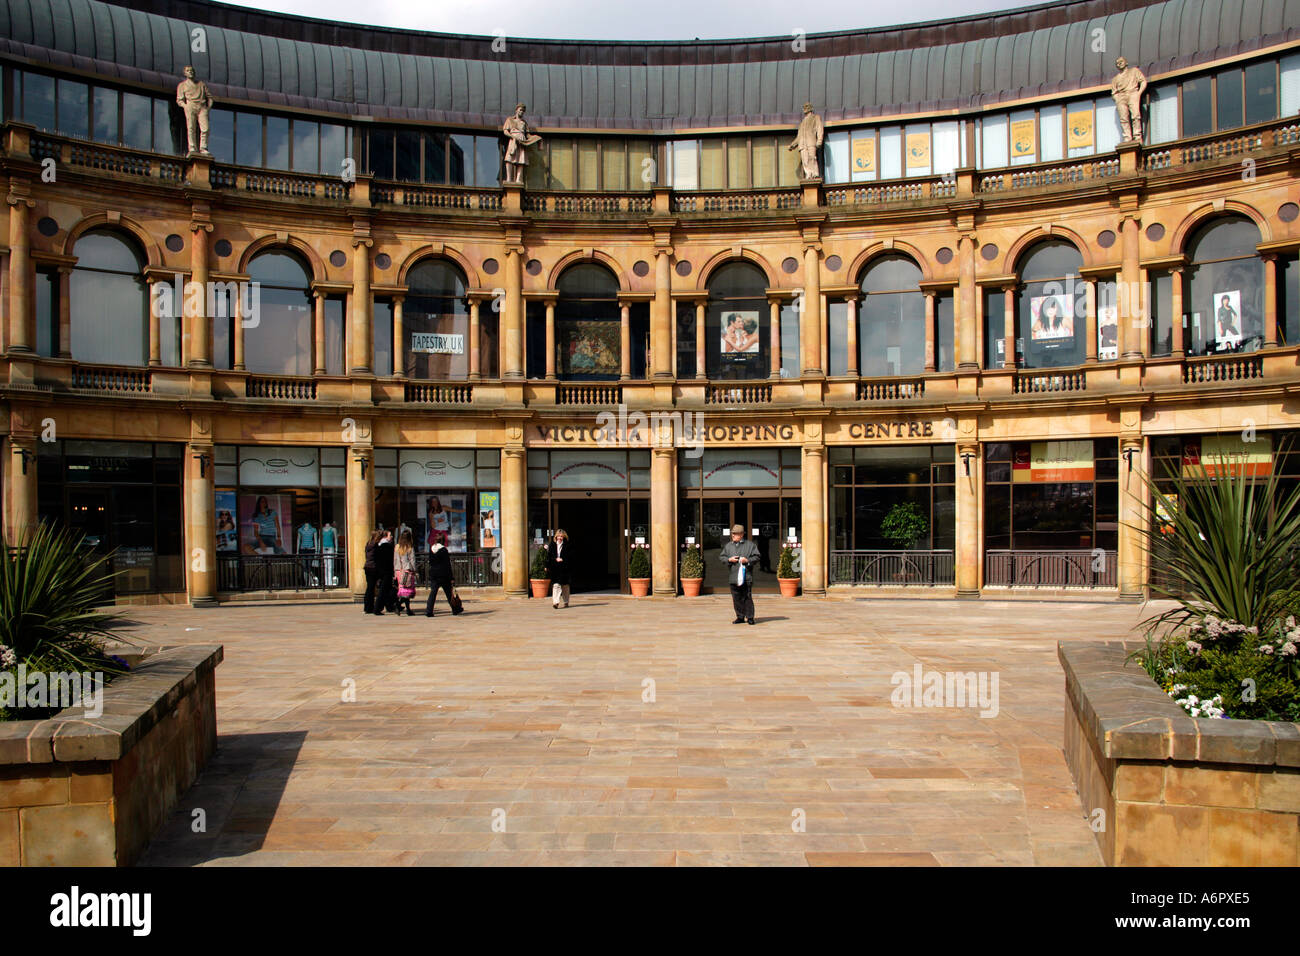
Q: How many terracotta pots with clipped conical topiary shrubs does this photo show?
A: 4